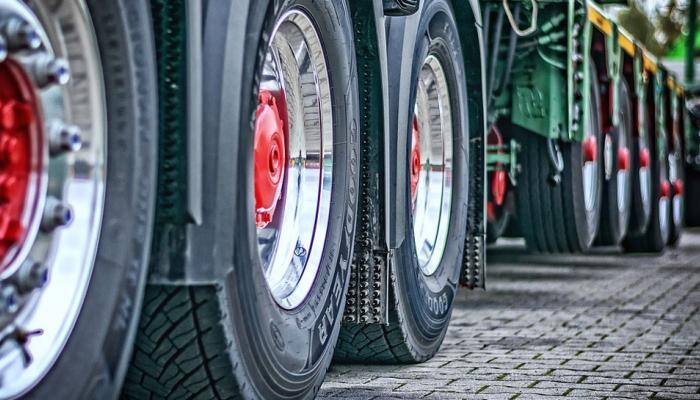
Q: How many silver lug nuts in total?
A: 7